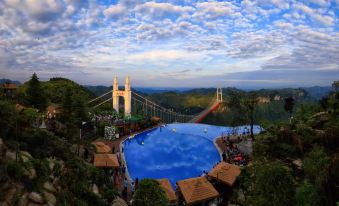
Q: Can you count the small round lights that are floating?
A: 3